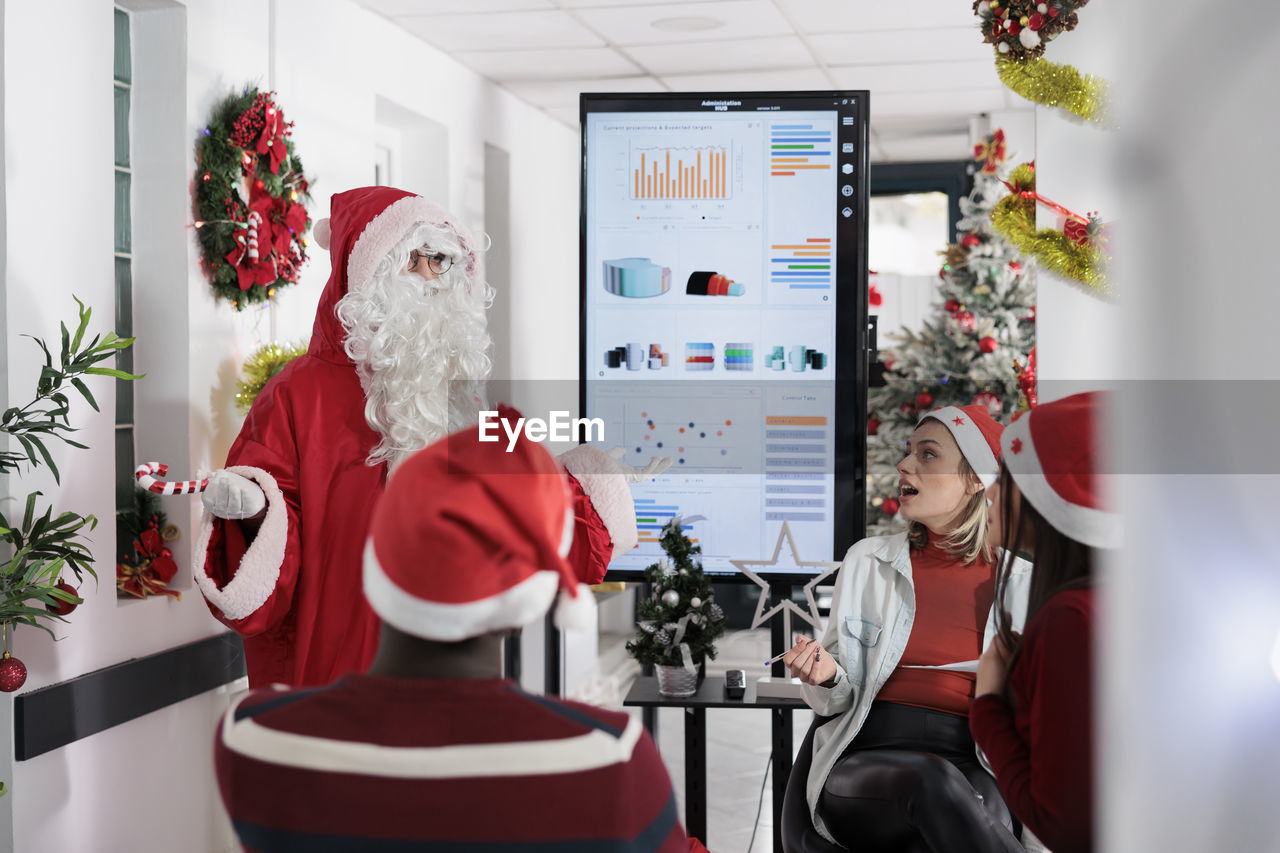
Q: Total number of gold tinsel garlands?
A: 3